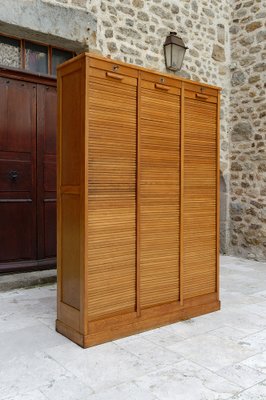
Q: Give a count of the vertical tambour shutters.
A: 3